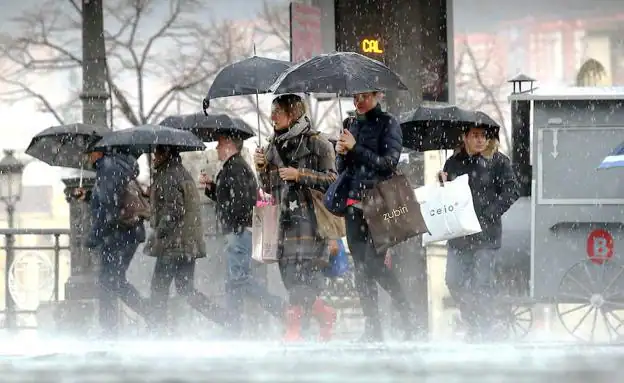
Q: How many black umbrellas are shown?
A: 6